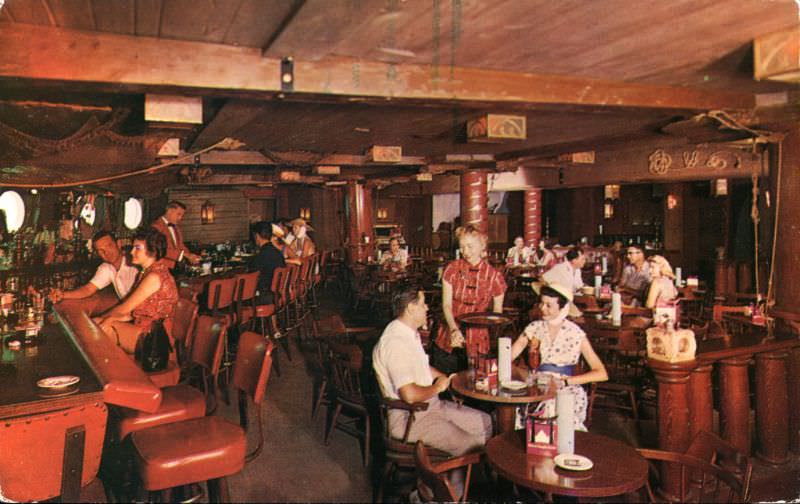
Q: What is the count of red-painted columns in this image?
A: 3